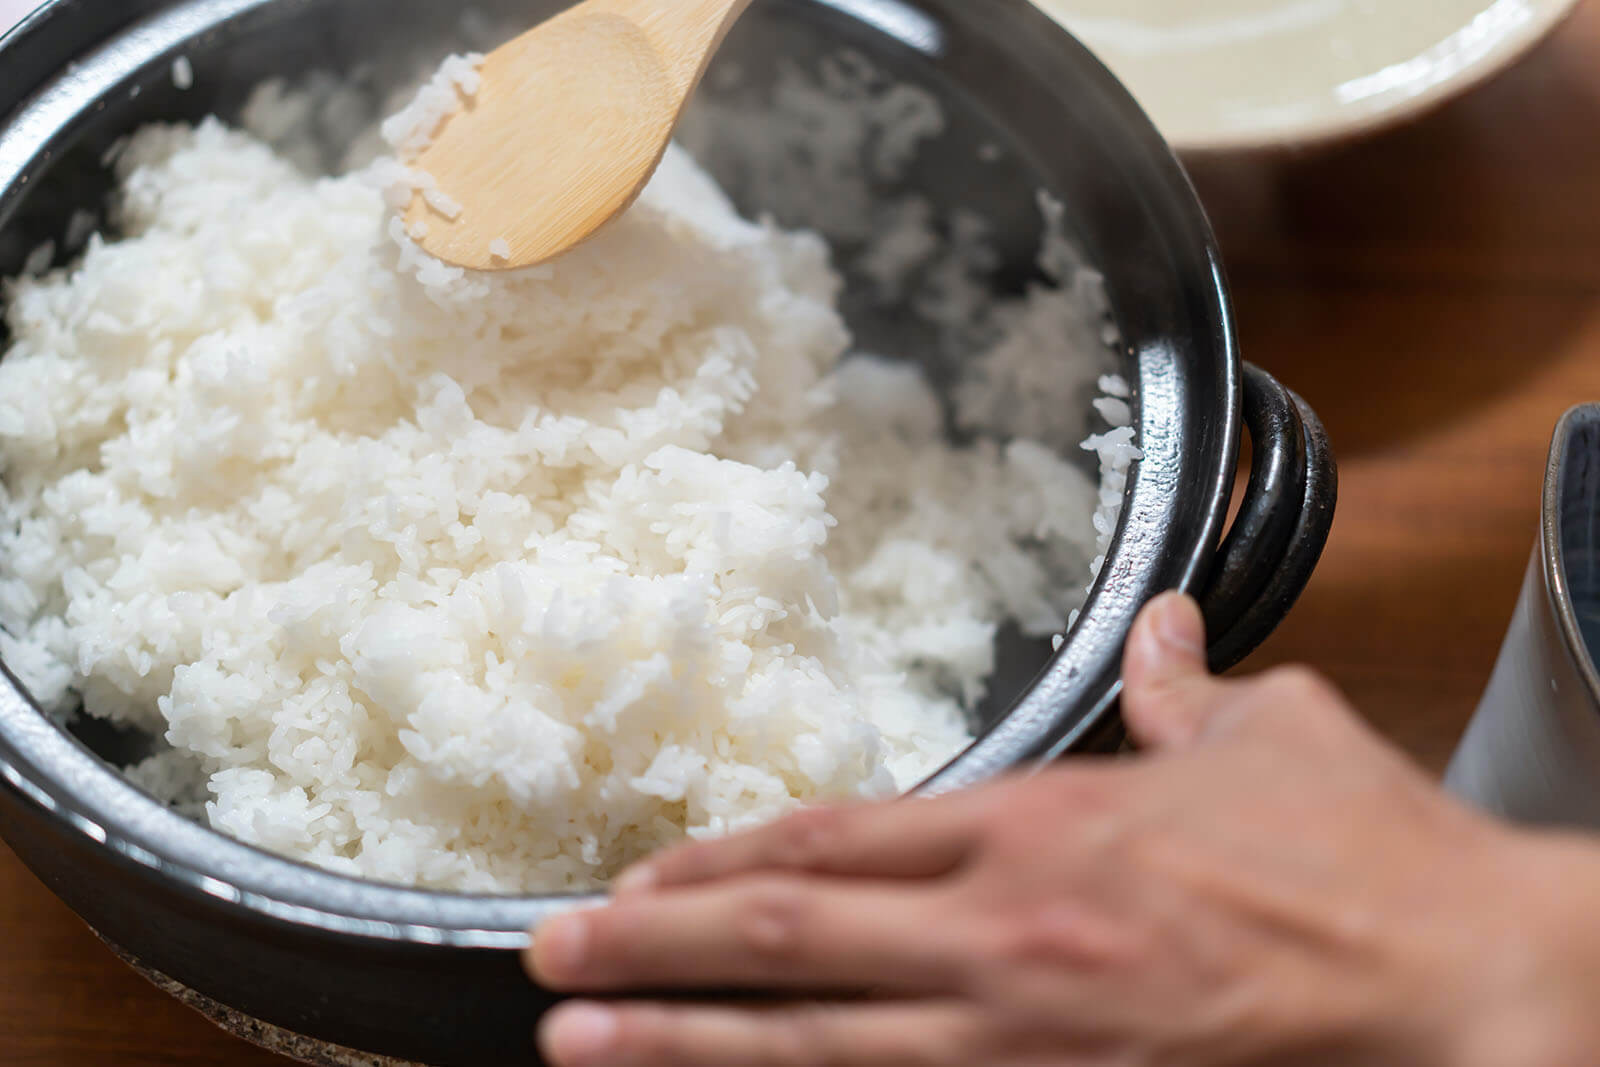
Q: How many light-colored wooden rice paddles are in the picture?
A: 1